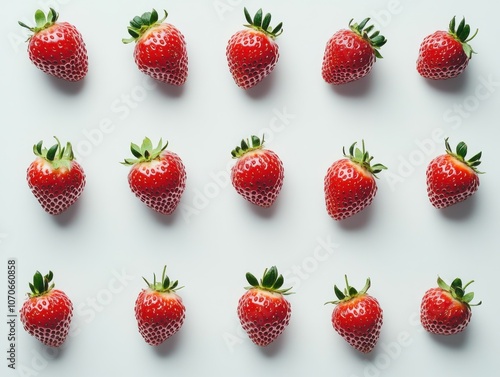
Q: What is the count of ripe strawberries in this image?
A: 15